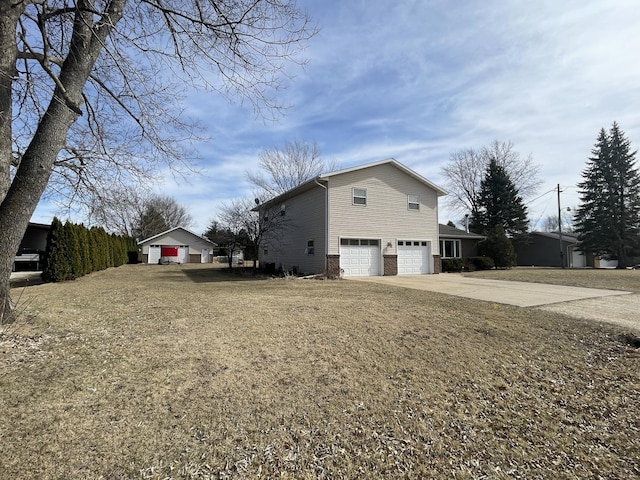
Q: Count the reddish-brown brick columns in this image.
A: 3